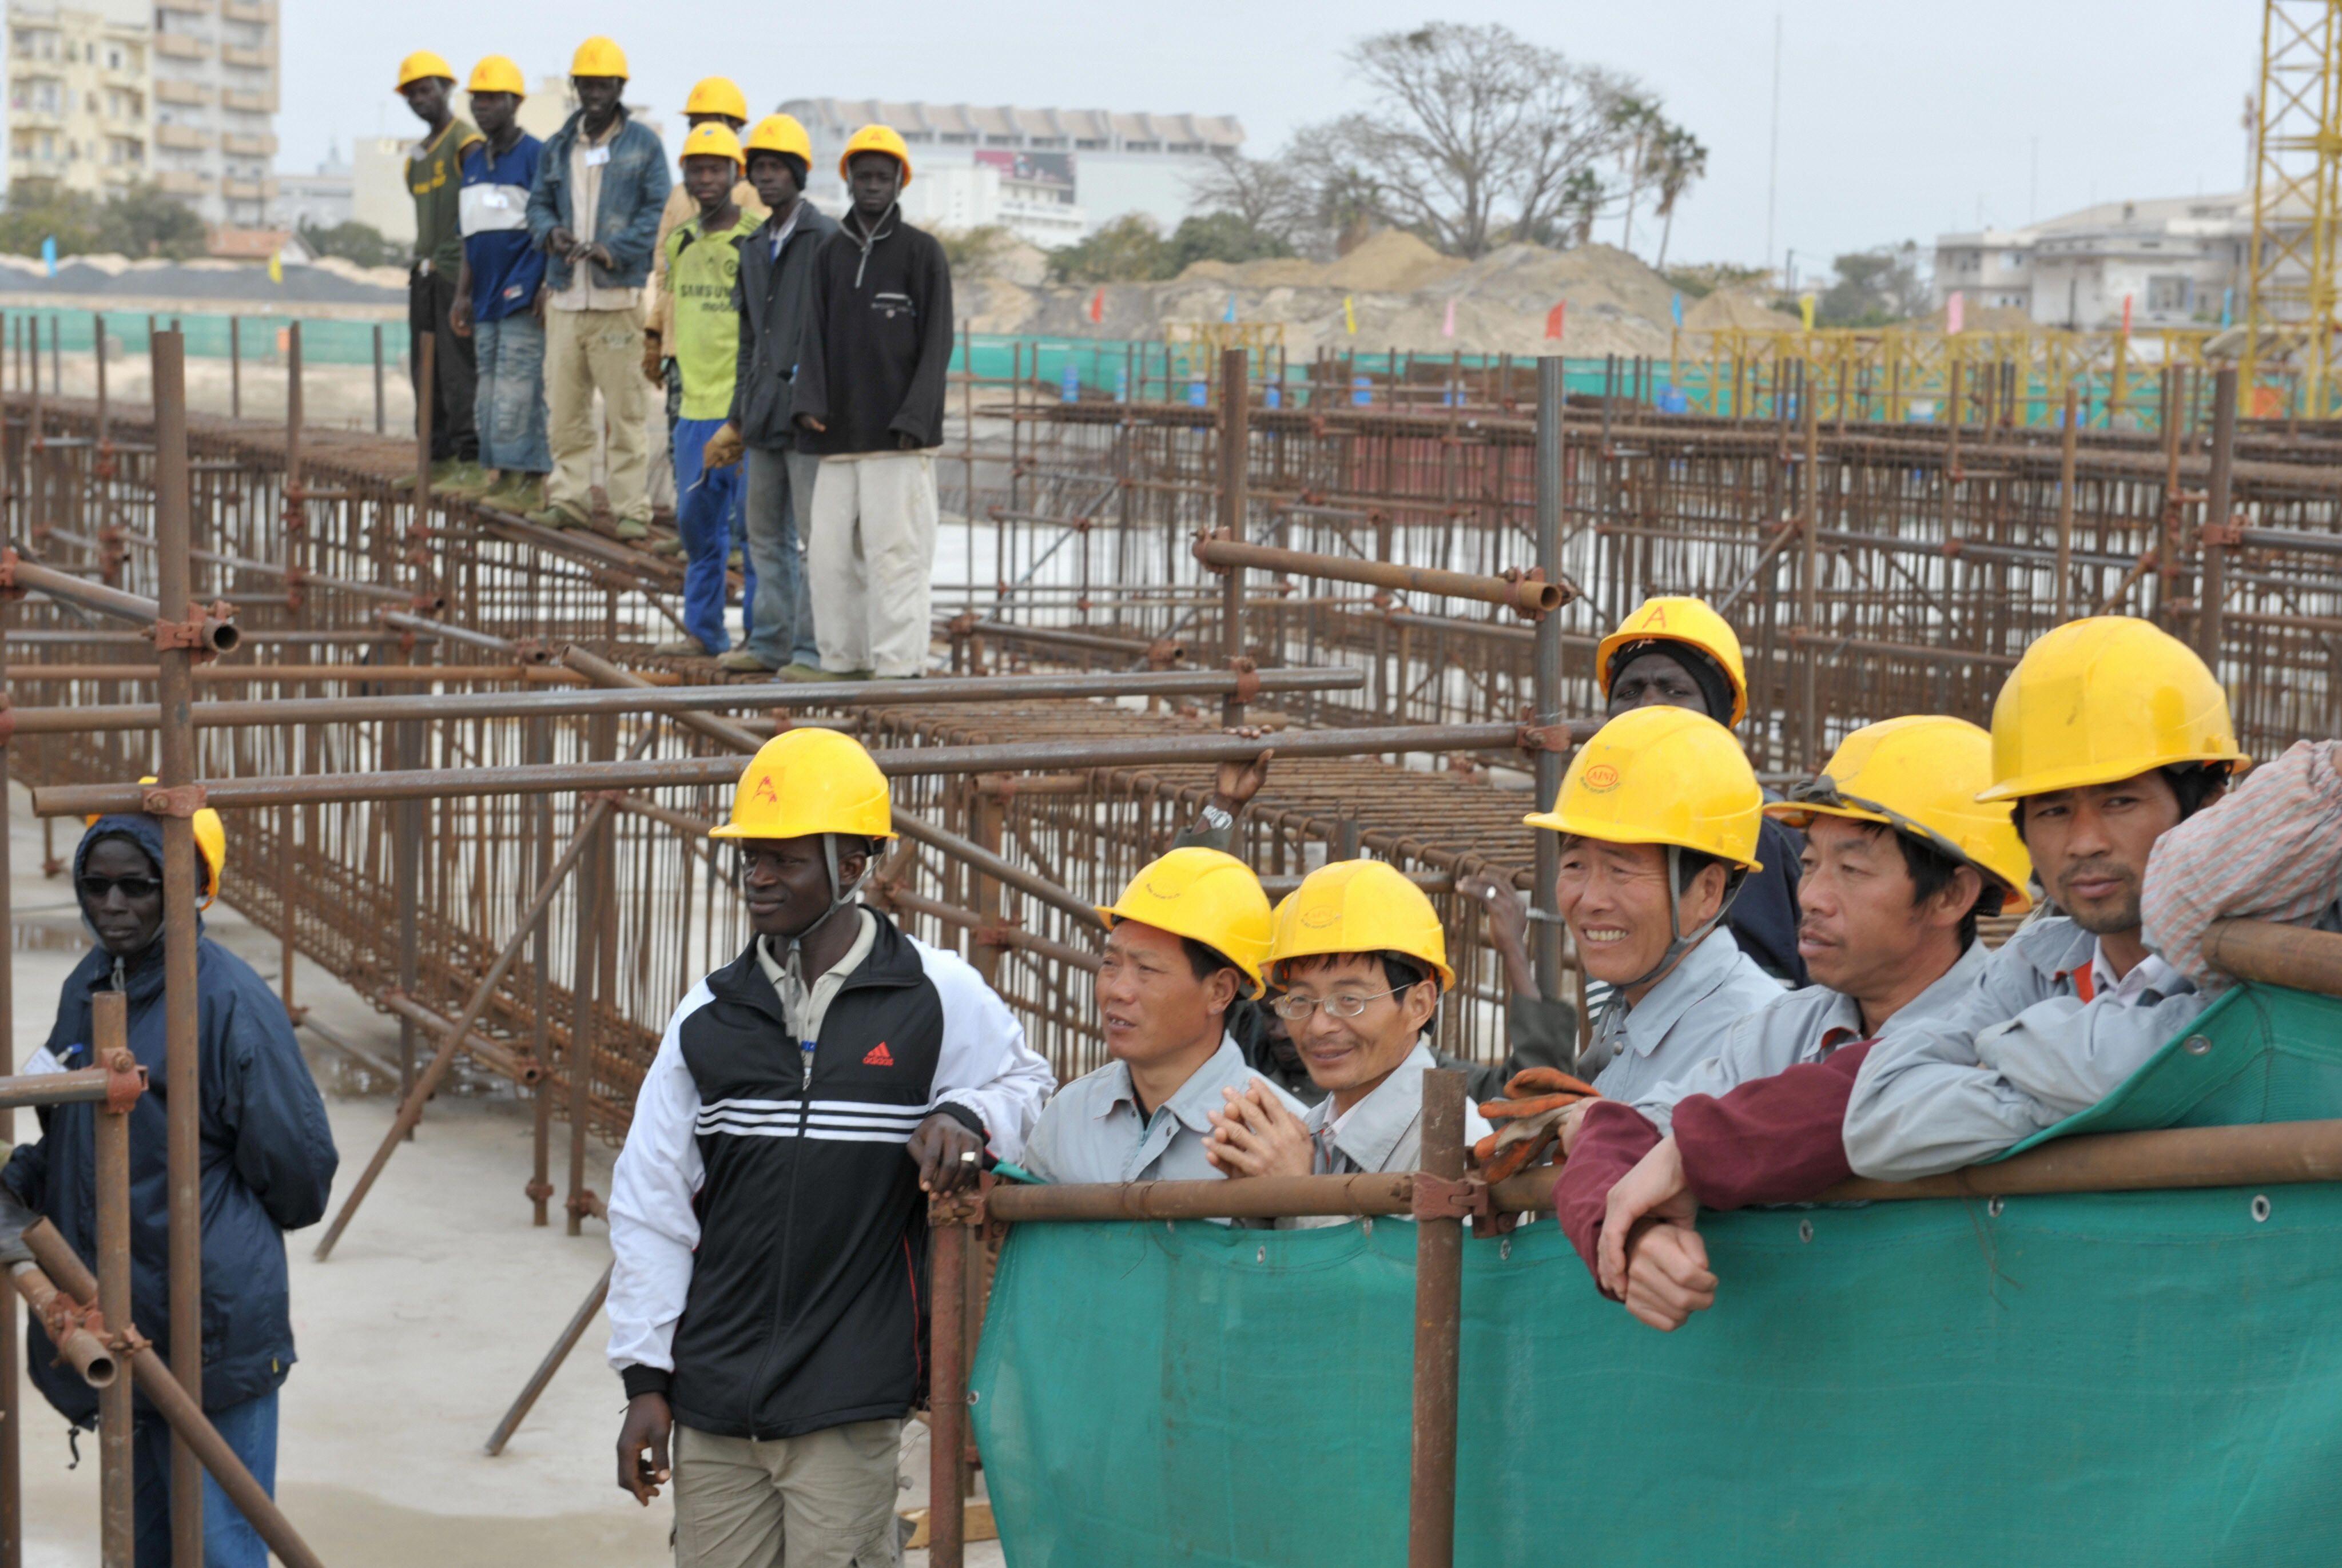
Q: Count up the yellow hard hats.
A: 15